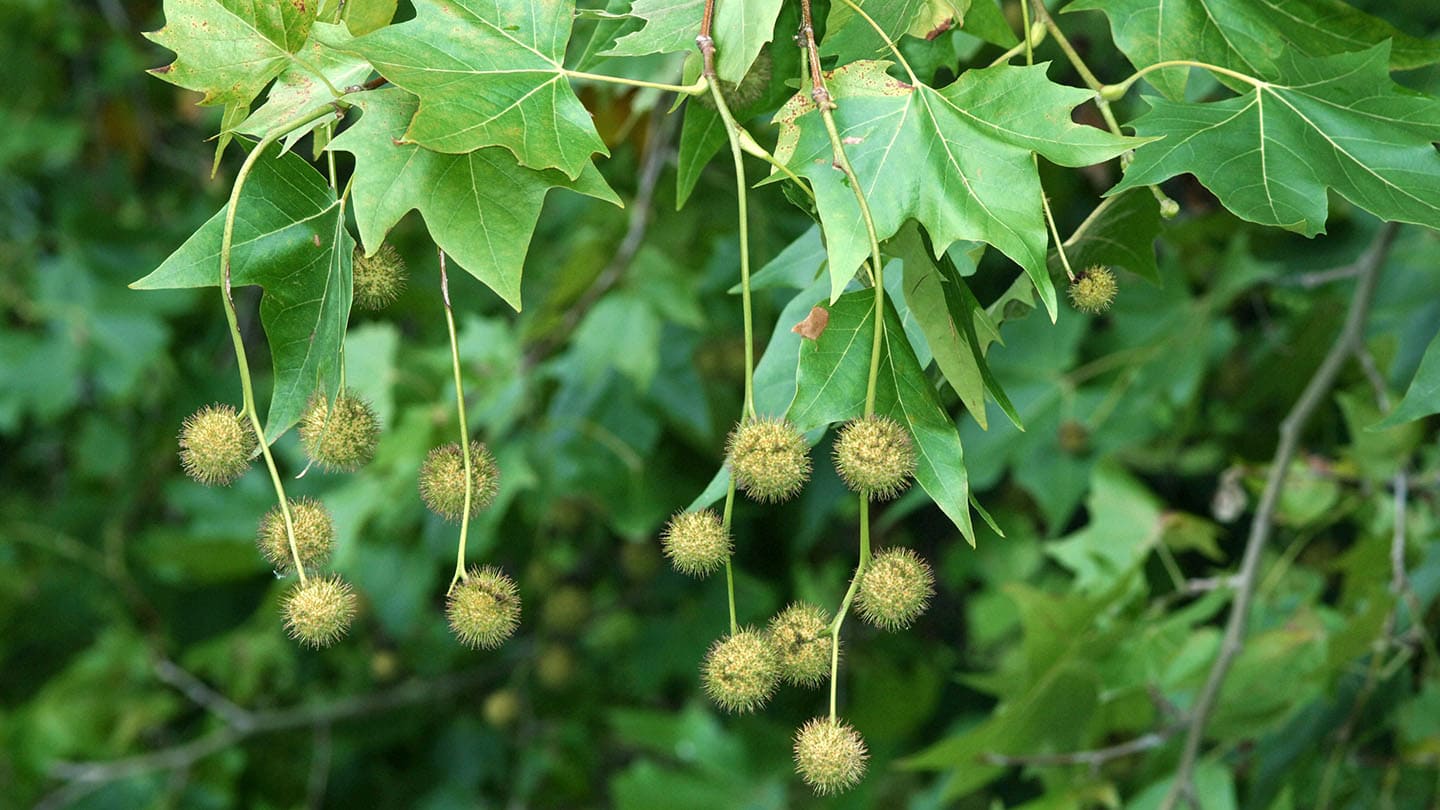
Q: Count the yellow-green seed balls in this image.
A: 15